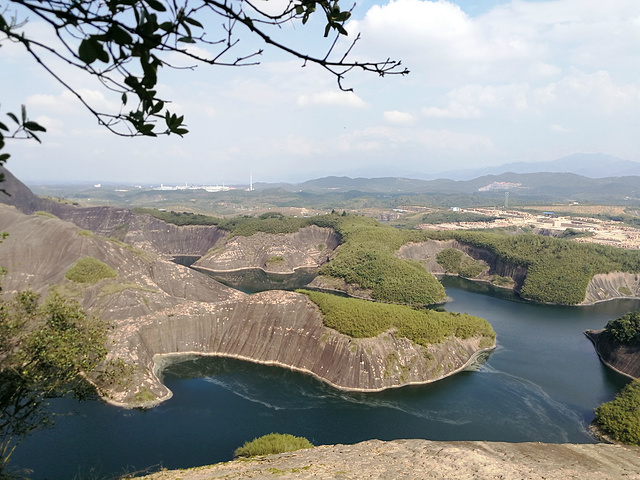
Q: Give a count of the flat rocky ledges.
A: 1